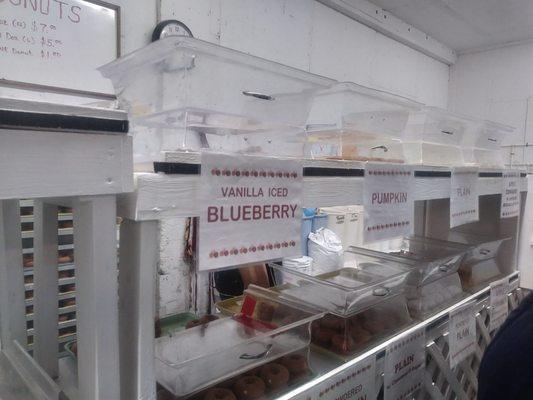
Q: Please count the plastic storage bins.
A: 8